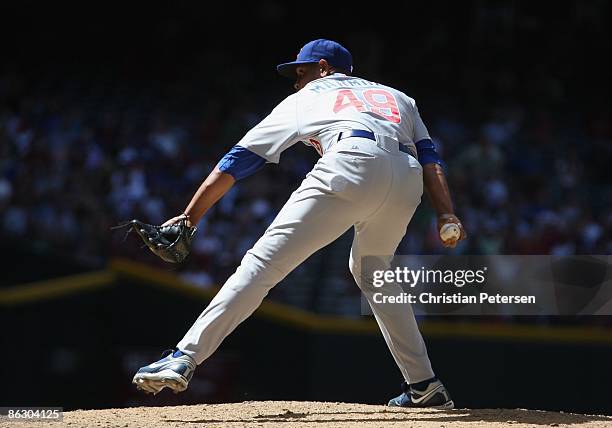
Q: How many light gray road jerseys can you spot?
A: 1